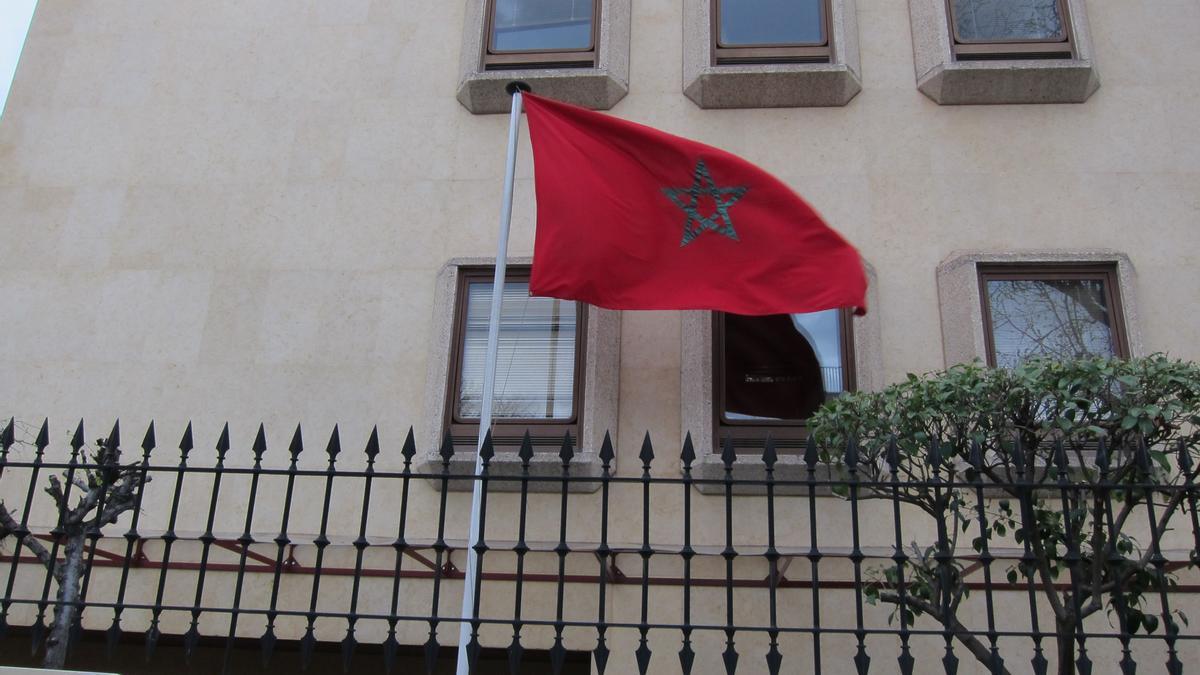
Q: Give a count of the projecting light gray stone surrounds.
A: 6